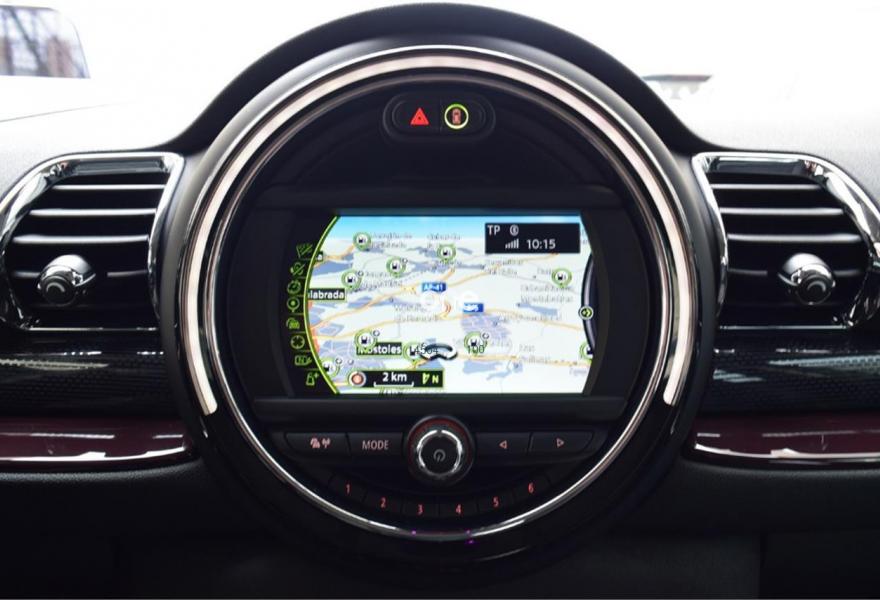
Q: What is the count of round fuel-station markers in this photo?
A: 10